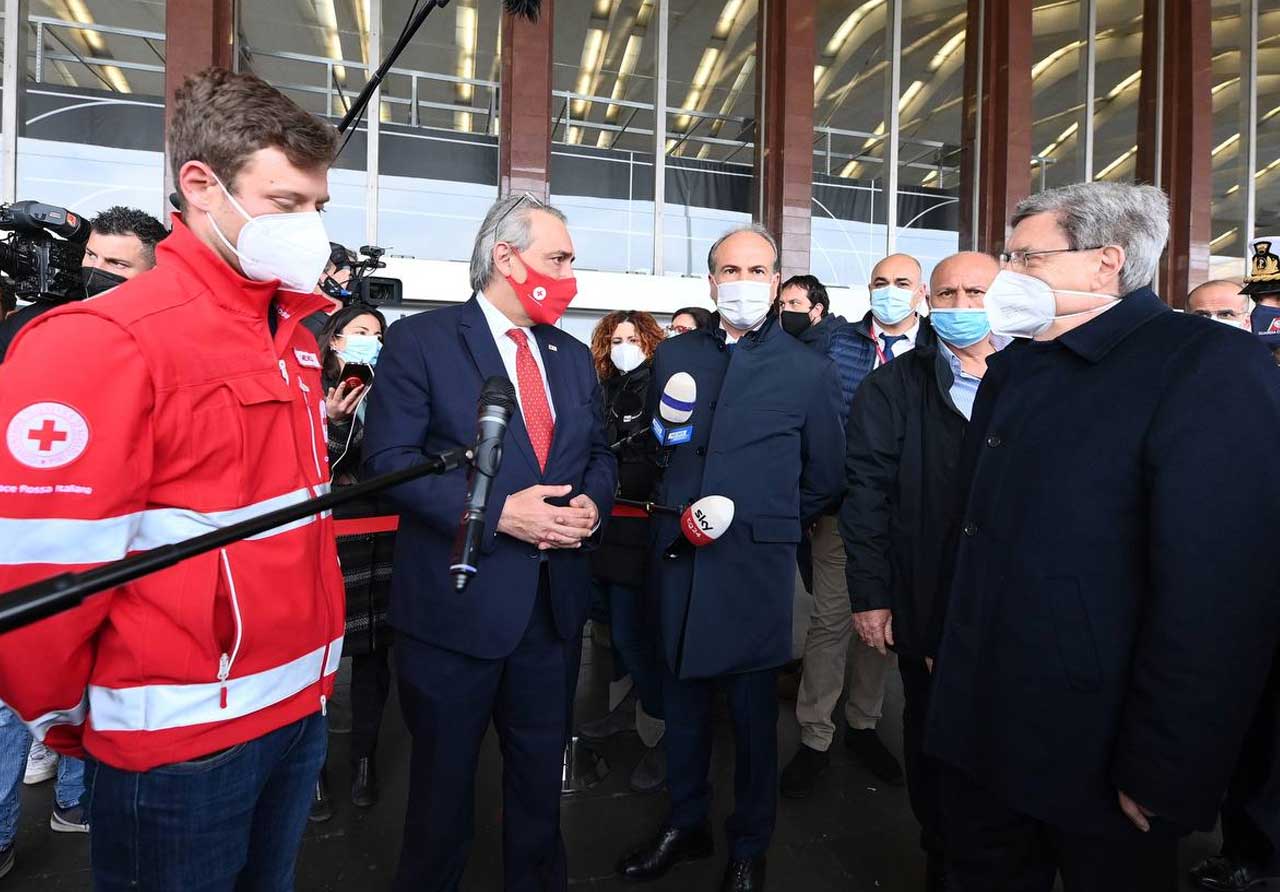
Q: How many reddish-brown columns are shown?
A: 5